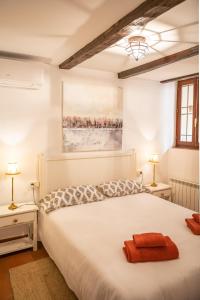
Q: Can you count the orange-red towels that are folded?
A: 4